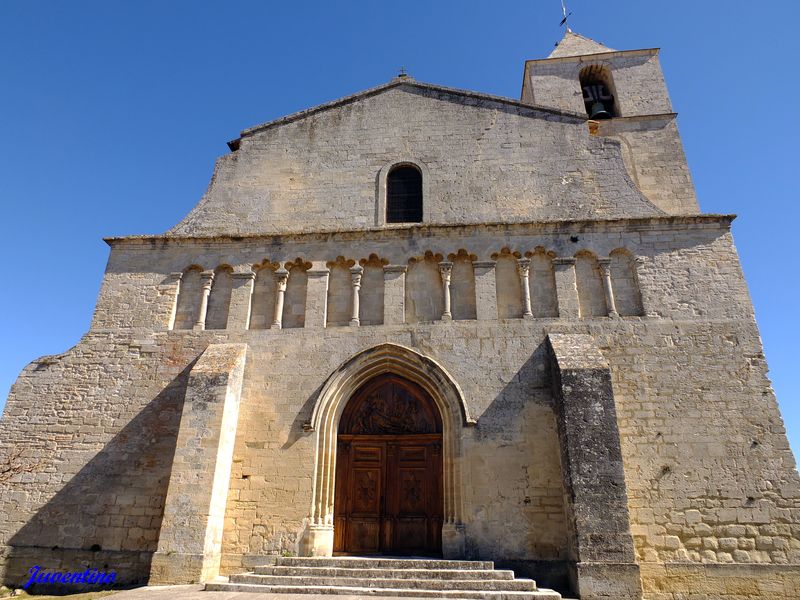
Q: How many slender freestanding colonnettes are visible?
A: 6